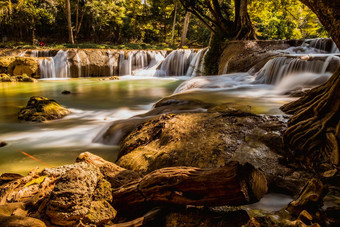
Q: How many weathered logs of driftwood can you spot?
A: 1